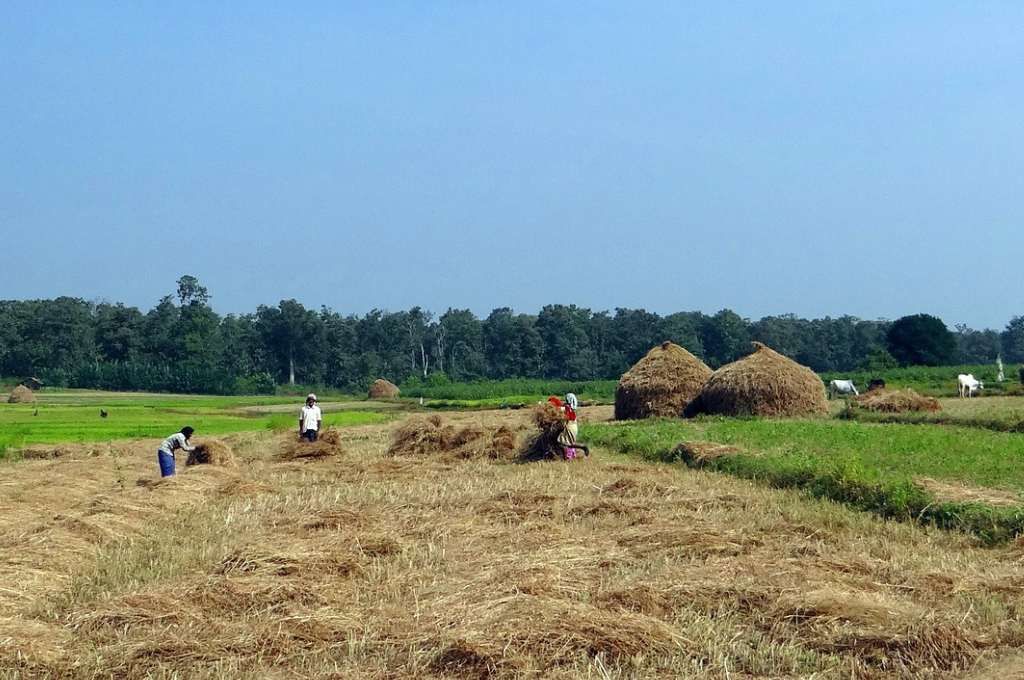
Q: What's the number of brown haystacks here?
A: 4